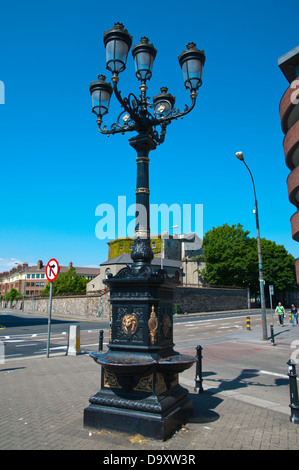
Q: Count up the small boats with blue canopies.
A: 0